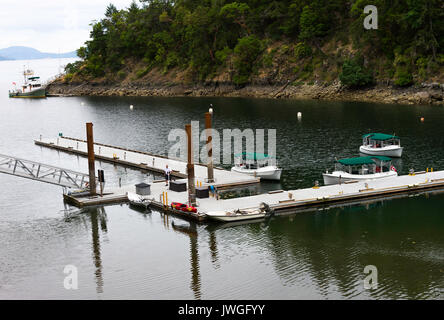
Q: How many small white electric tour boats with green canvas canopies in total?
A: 3